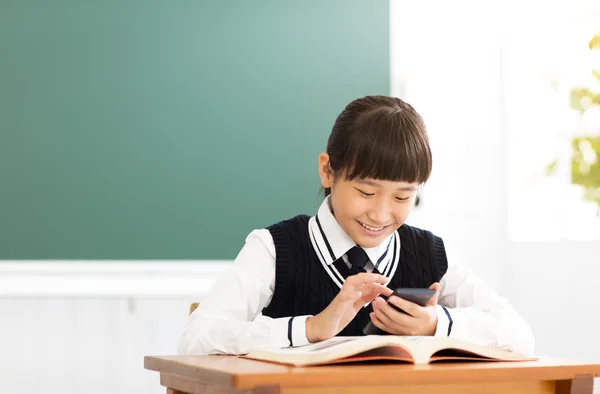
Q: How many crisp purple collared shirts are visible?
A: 0